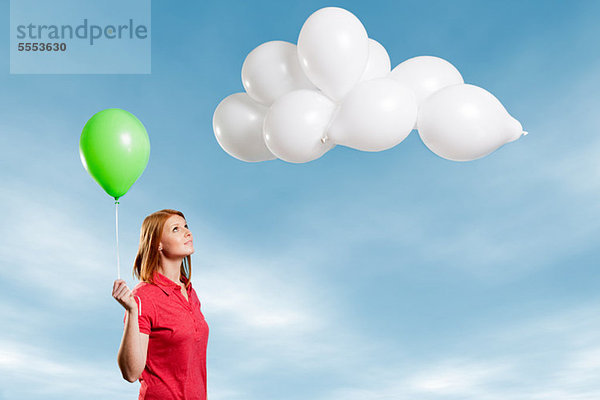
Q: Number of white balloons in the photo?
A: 8